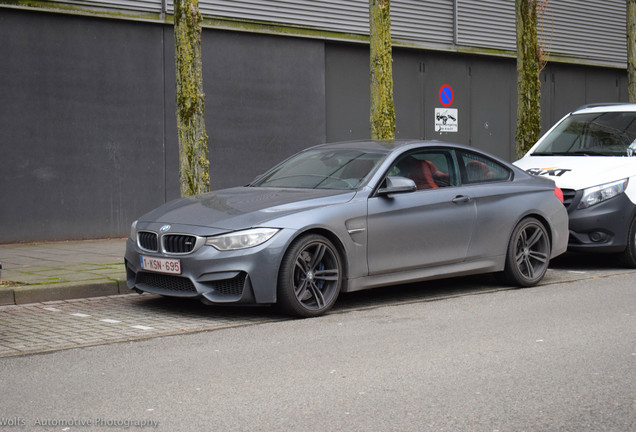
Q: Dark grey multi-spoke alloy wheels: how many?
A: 2